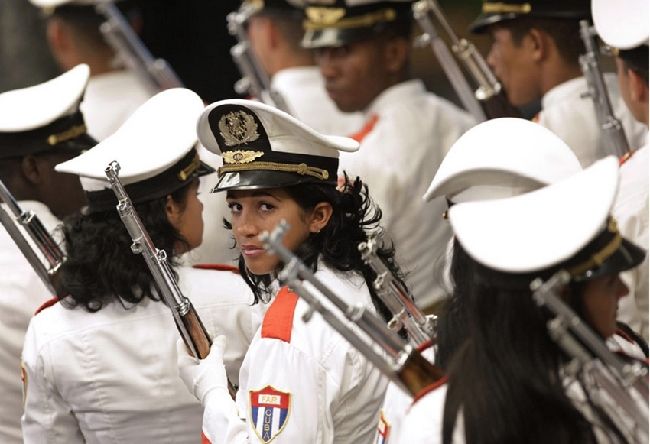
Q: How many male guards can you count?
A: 6